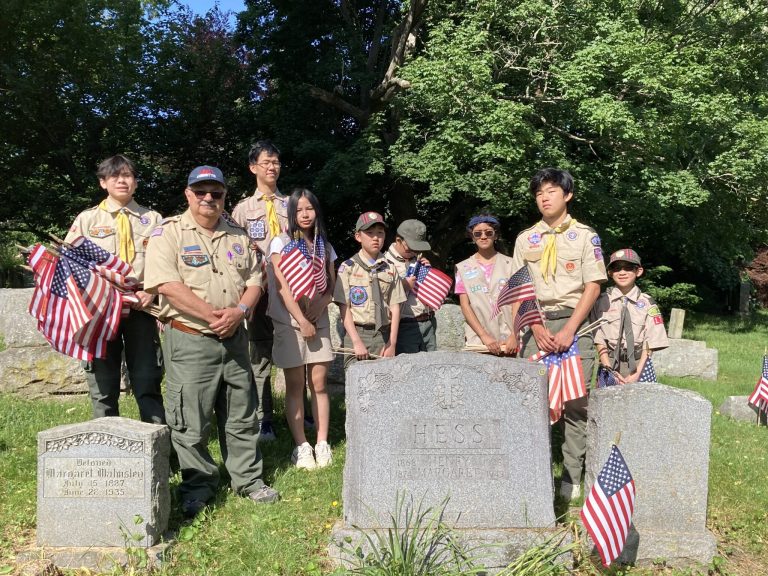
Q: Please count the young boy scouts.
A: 6